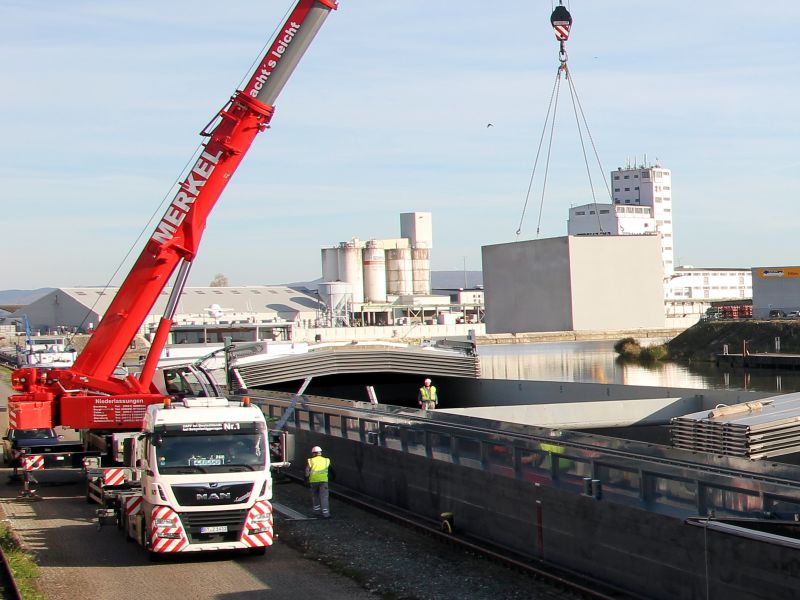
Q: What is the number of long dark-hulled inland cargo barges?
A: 1